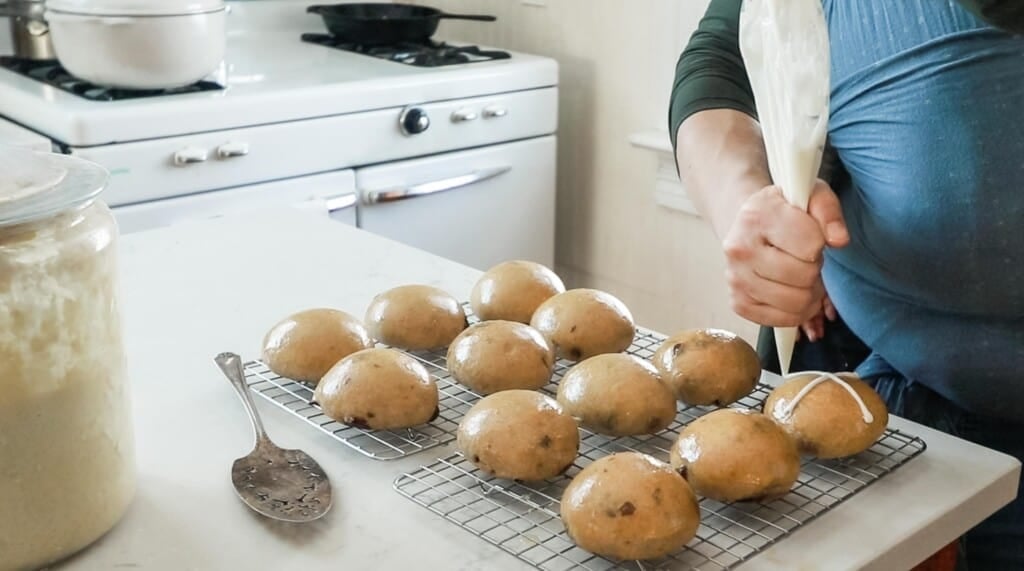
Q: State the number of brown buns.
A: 12